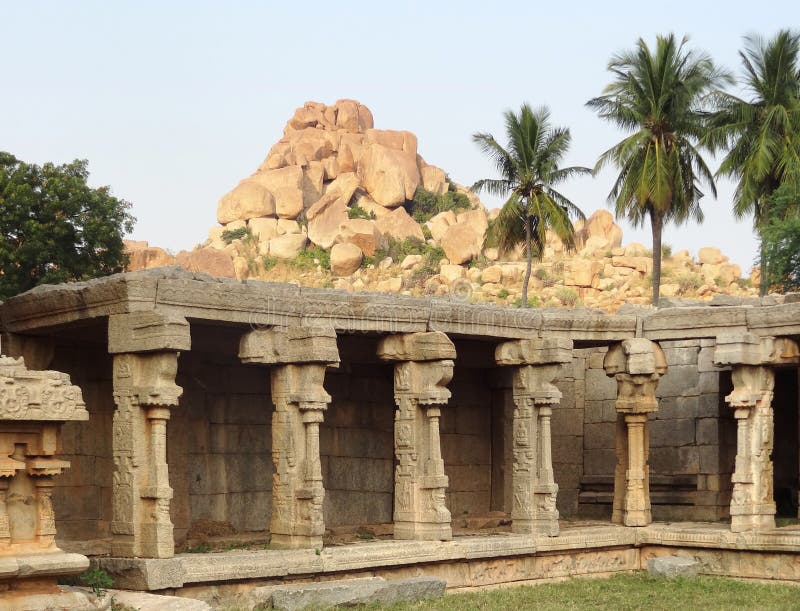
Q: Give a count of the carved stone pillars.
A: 6